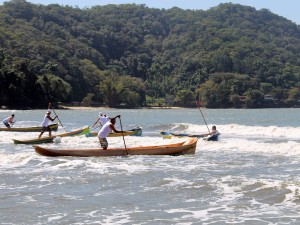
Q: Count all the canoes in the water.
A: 5